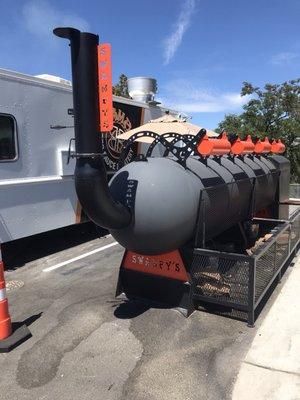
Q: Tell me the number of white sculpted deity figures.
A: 0